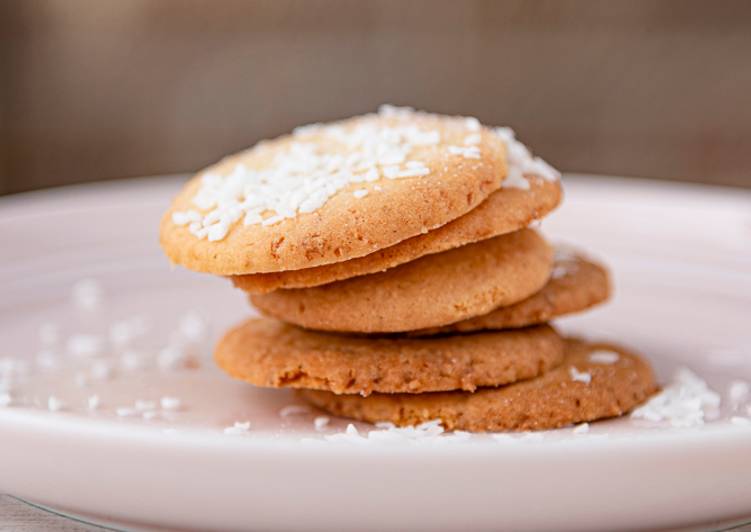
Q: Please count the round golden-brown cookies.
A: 6